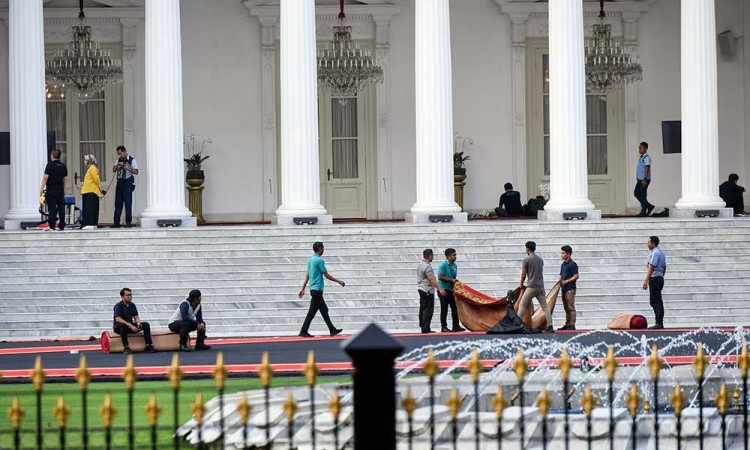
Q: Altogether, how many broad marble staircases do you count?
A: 1